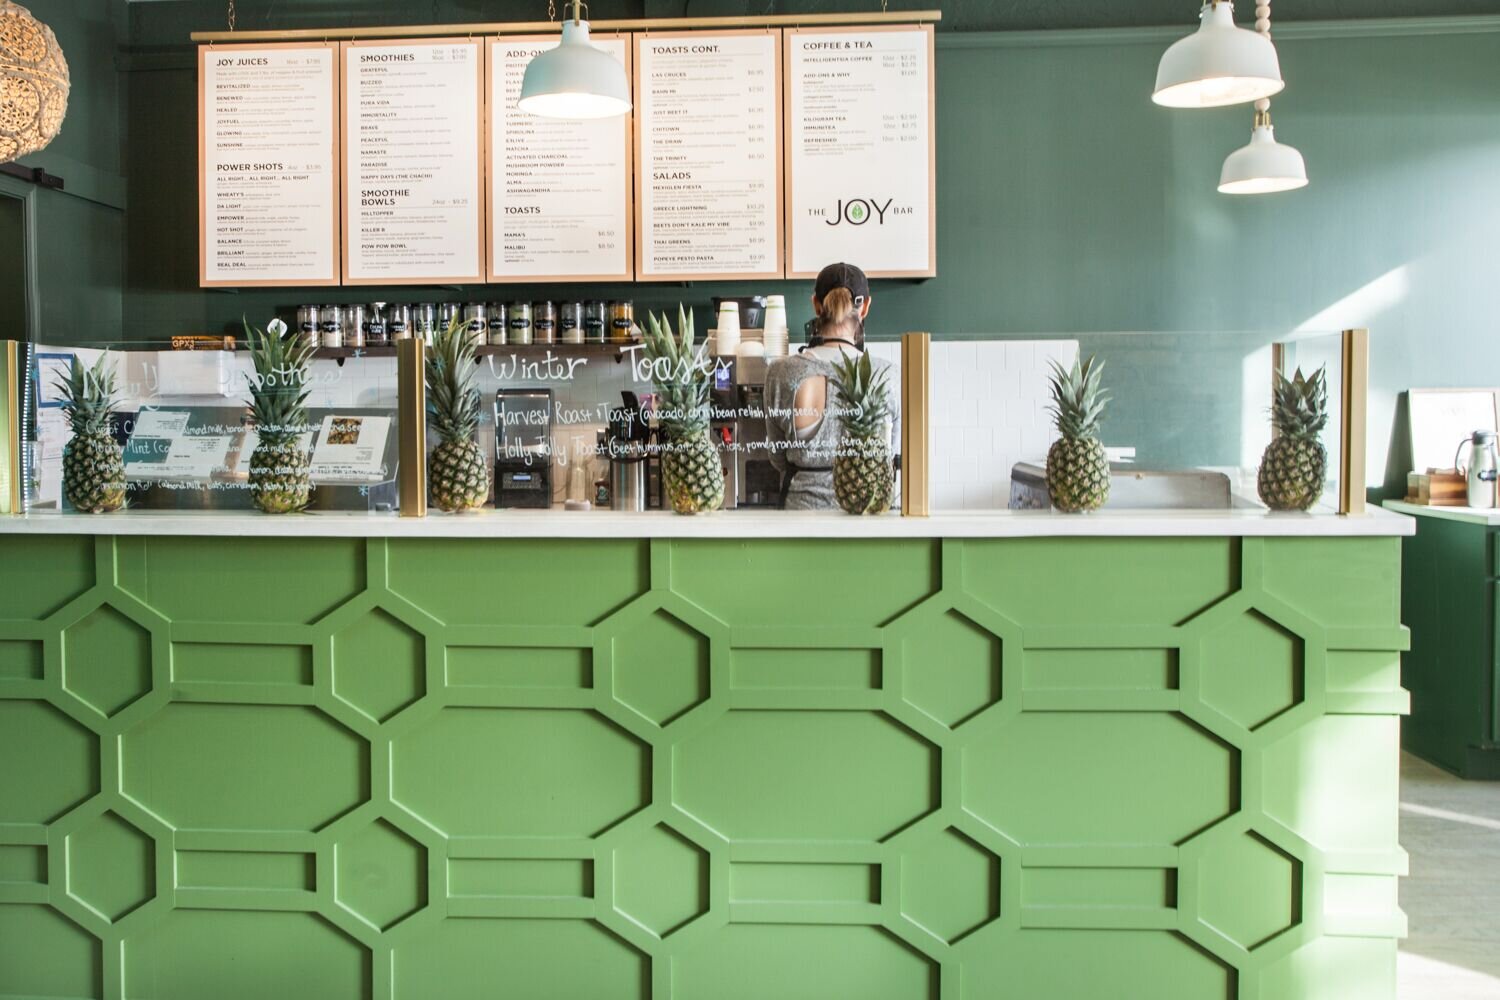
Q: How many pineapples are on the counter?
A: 7